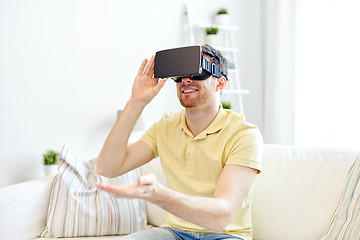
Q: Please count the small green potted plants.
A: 4